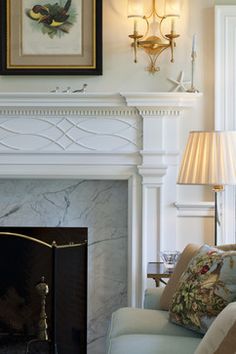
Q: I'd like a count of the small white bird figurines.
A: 3